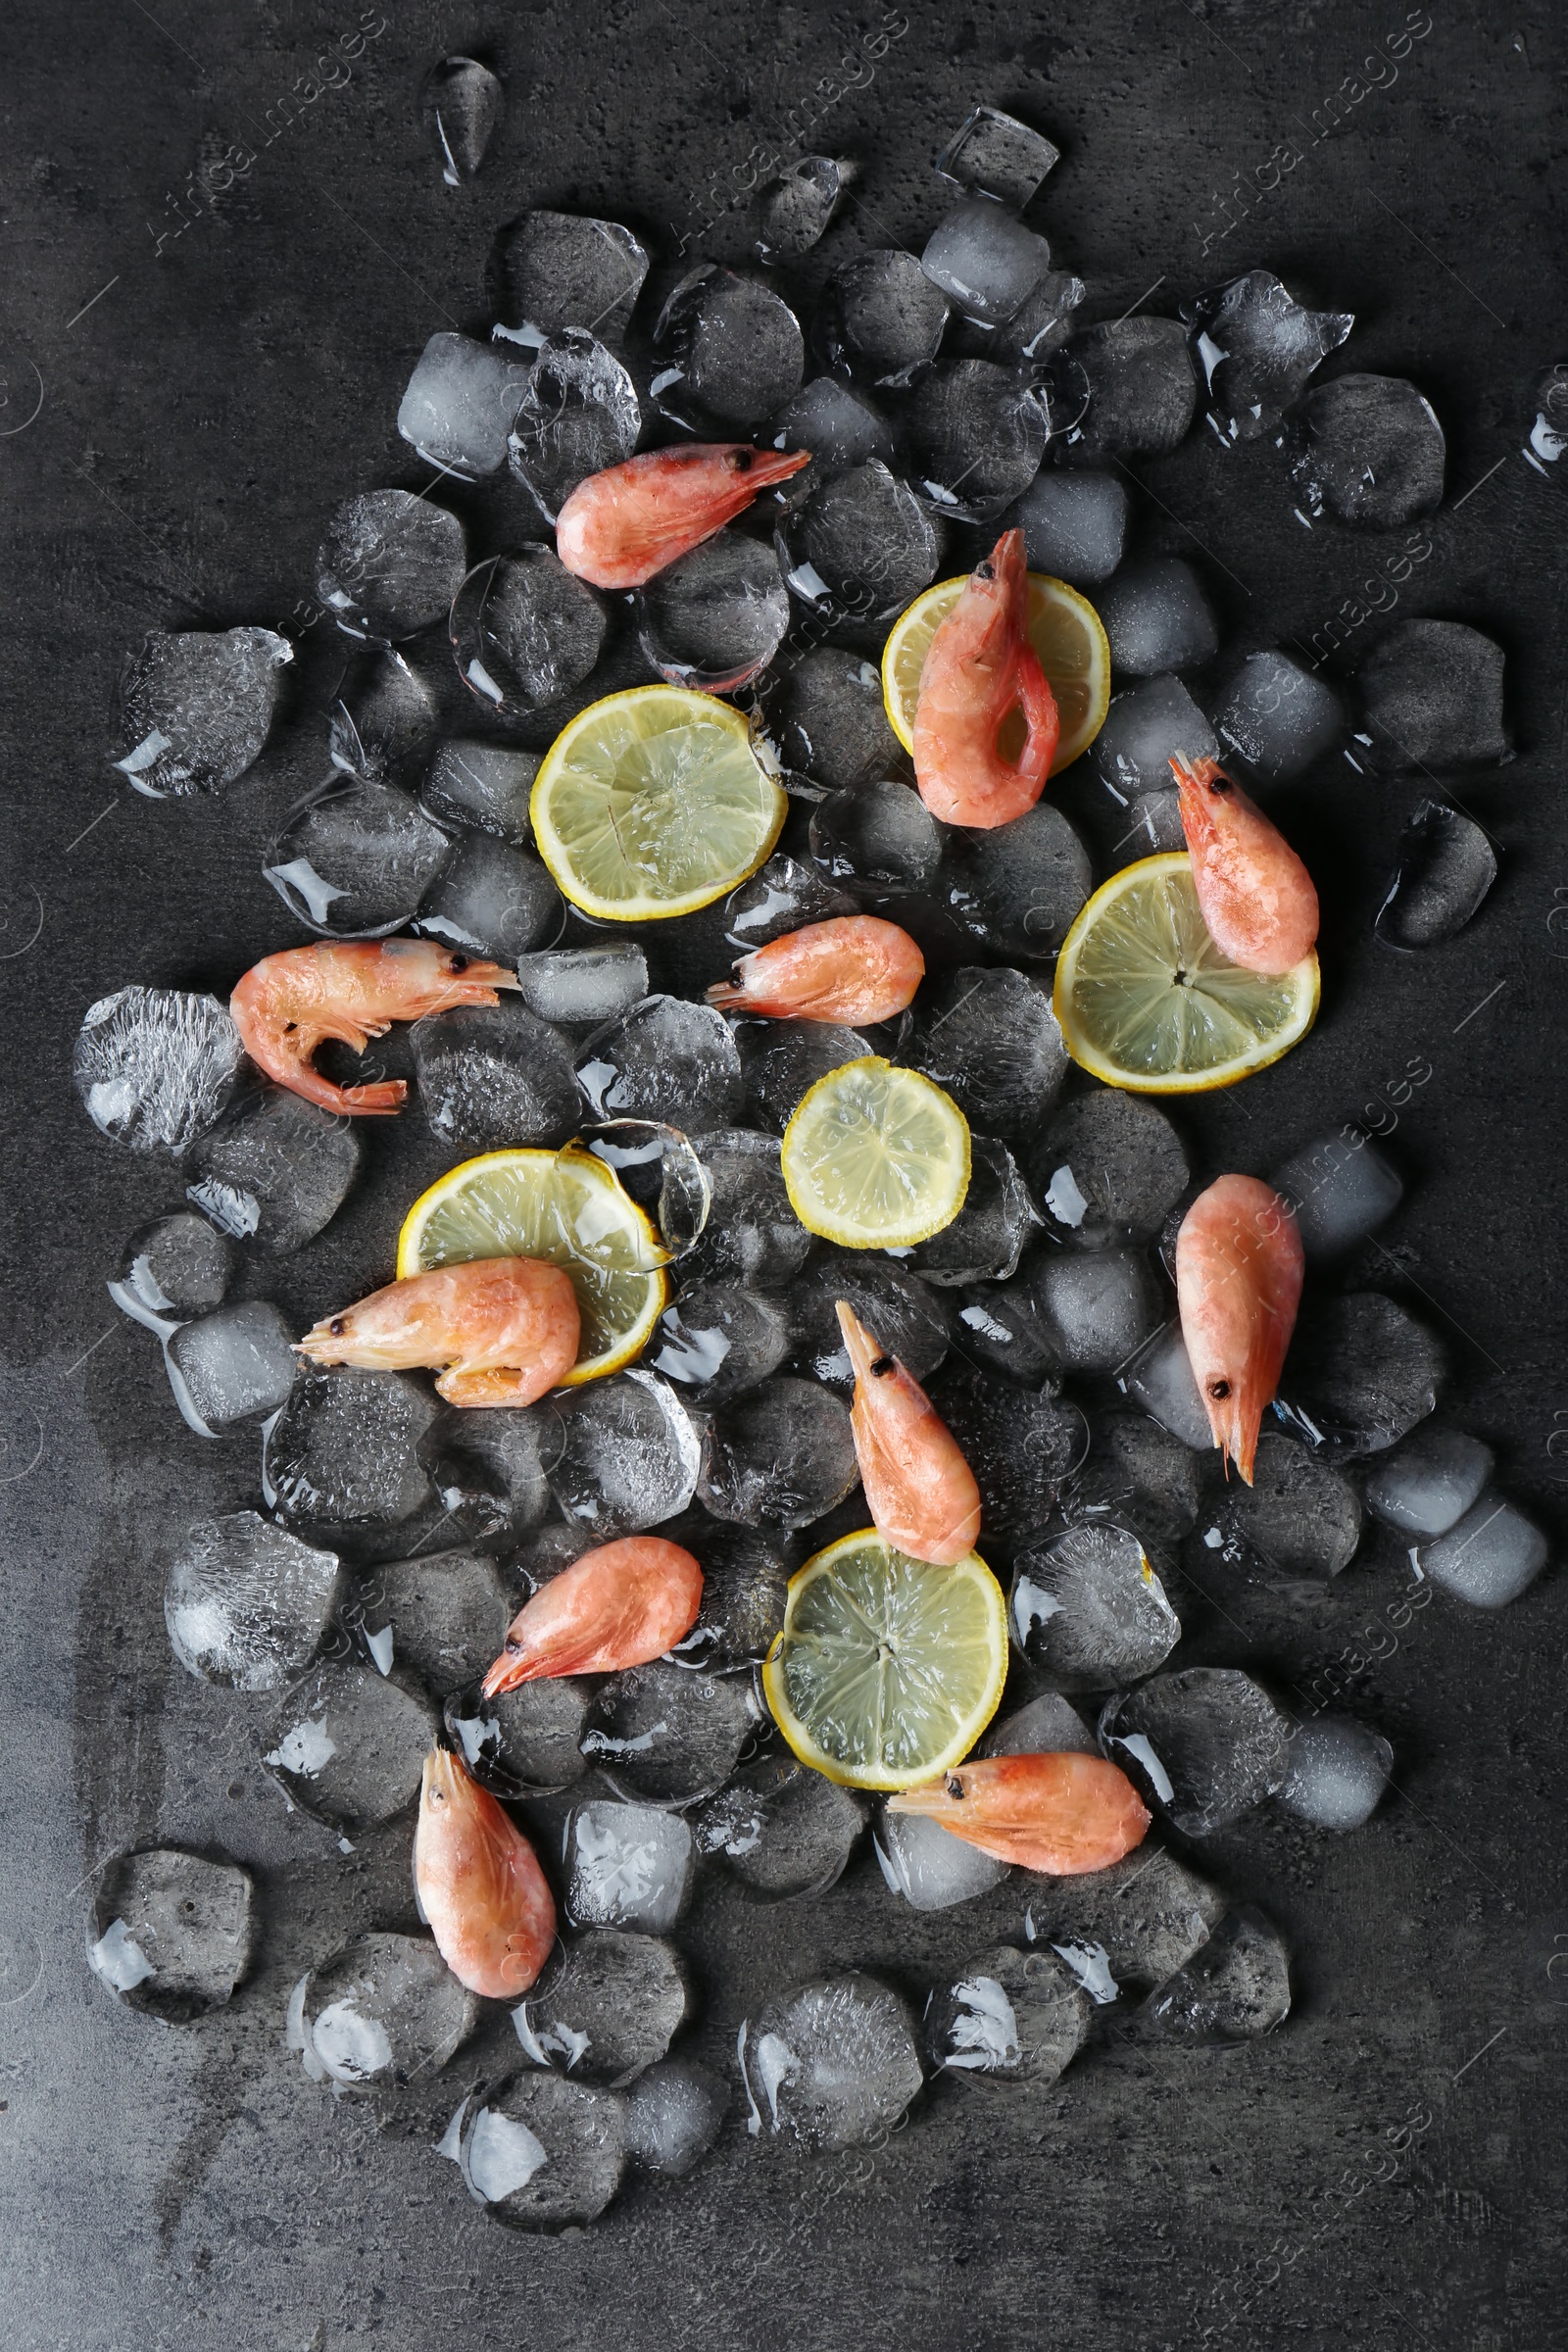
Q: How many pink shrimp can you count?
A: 11